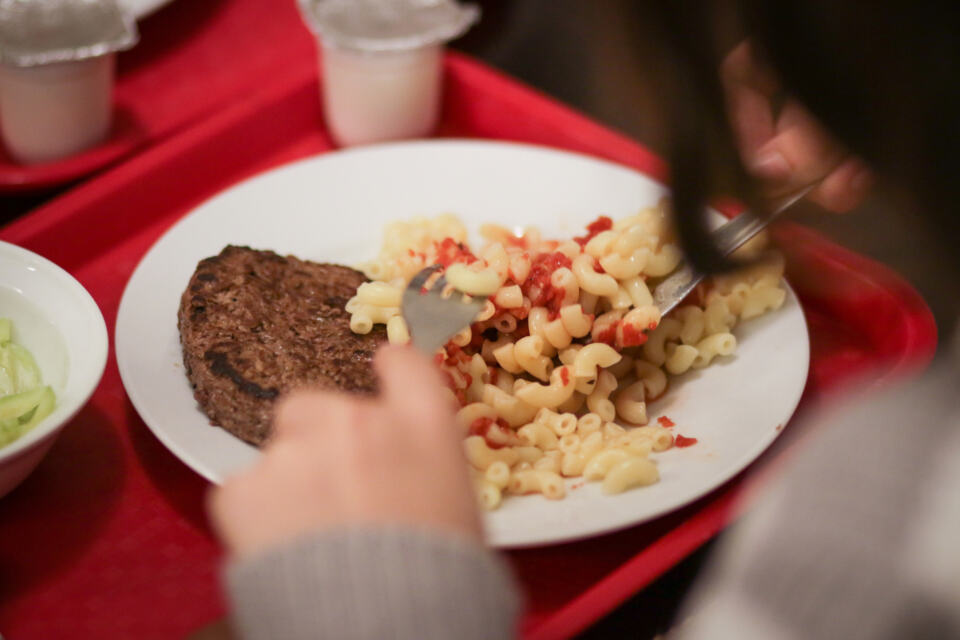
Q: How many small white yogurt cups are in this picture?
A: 2